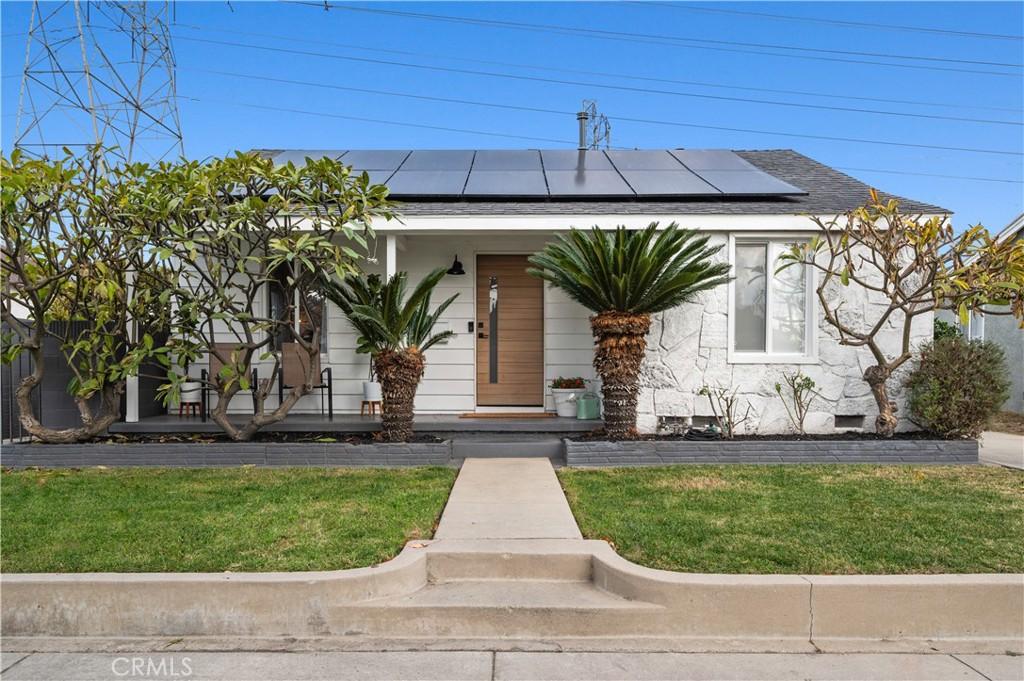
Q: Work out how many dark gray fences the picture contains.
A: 1